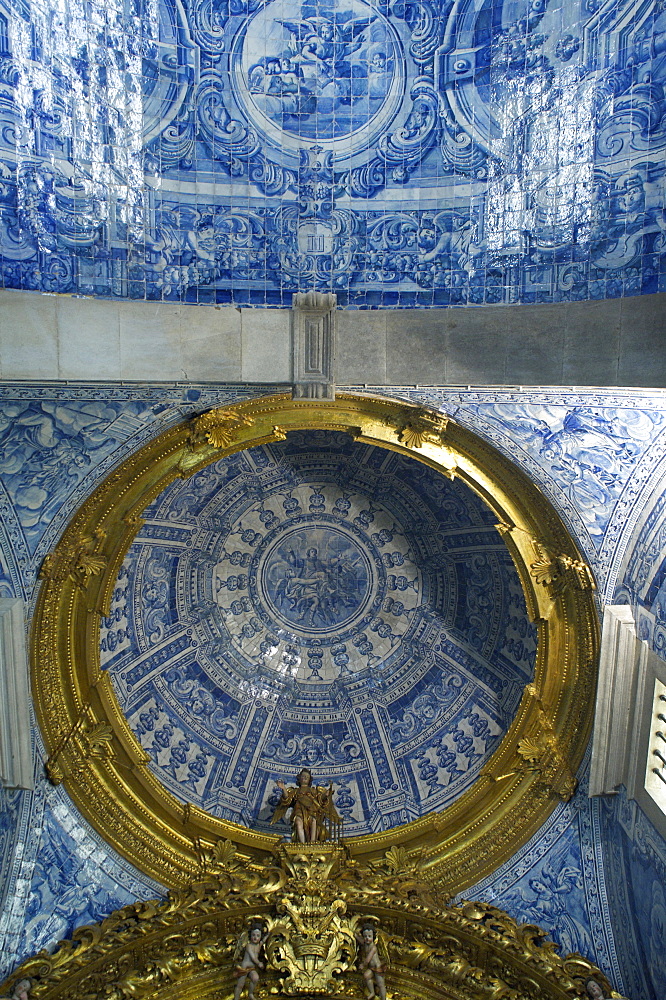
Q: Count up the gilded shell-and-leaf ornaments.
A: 8